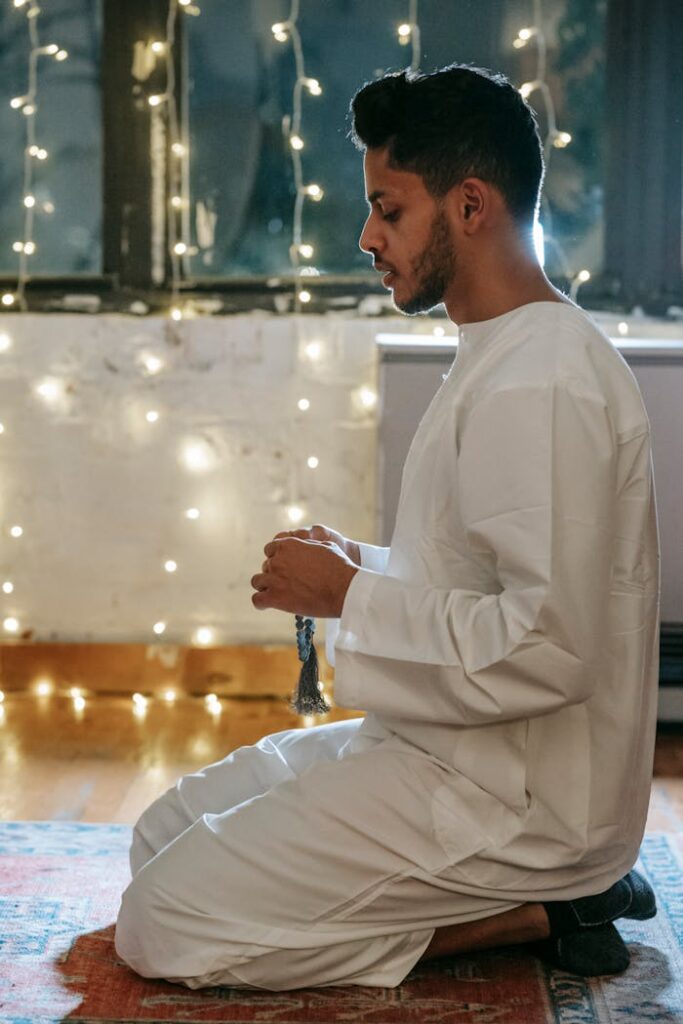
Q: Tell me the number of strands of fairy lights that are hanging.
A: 5